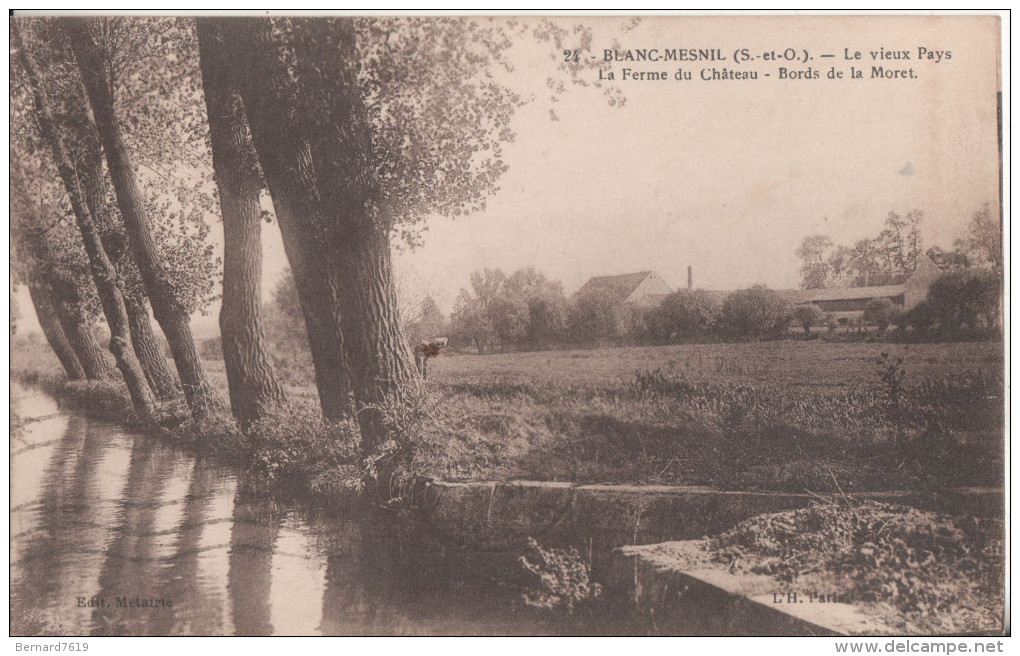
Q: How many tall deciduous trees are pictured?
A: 8